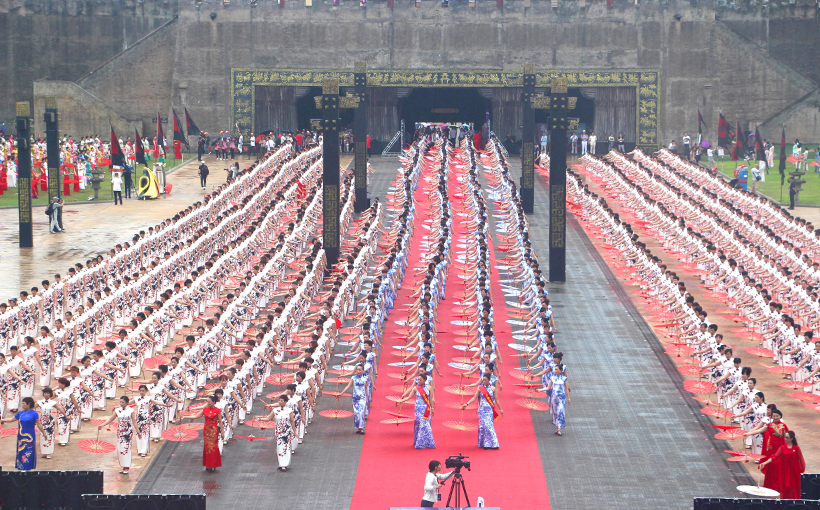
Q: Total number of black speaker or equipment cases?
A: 4